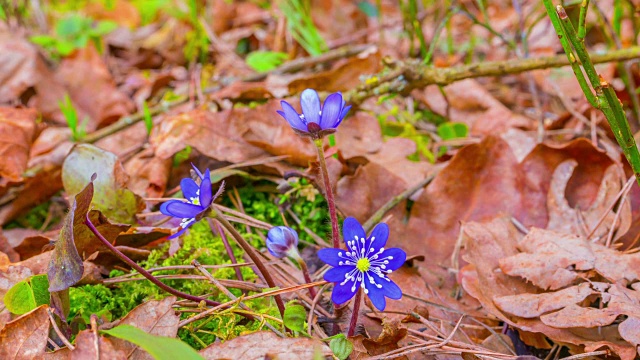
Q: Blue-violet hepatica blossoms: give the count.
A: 4